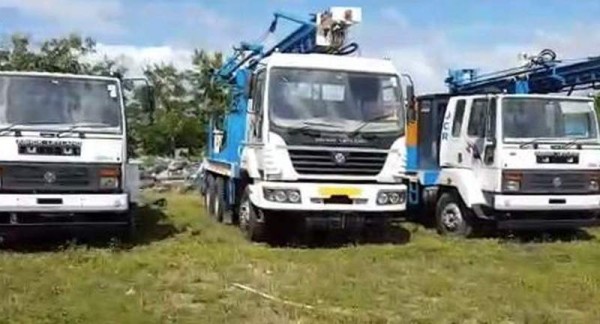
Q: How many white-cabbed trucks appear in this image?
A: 3